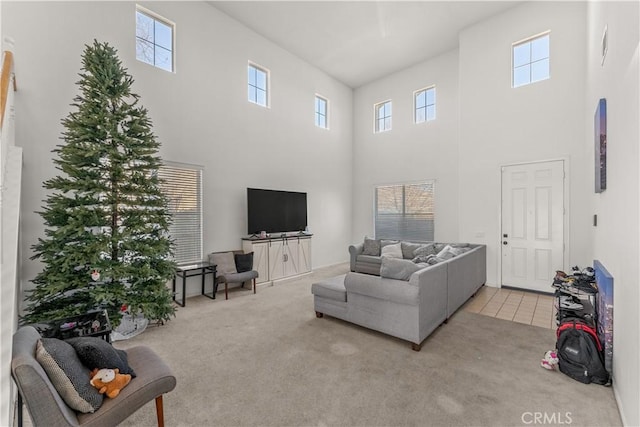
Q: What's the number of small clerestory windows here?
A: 6